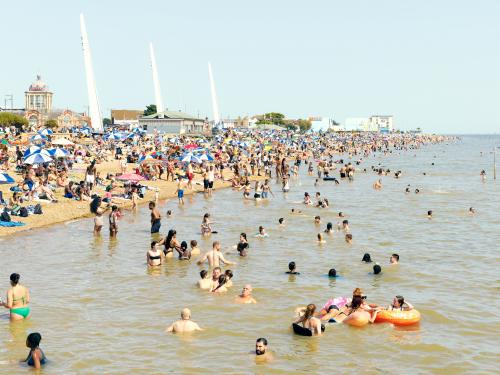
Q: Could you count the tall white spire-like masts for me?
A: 3